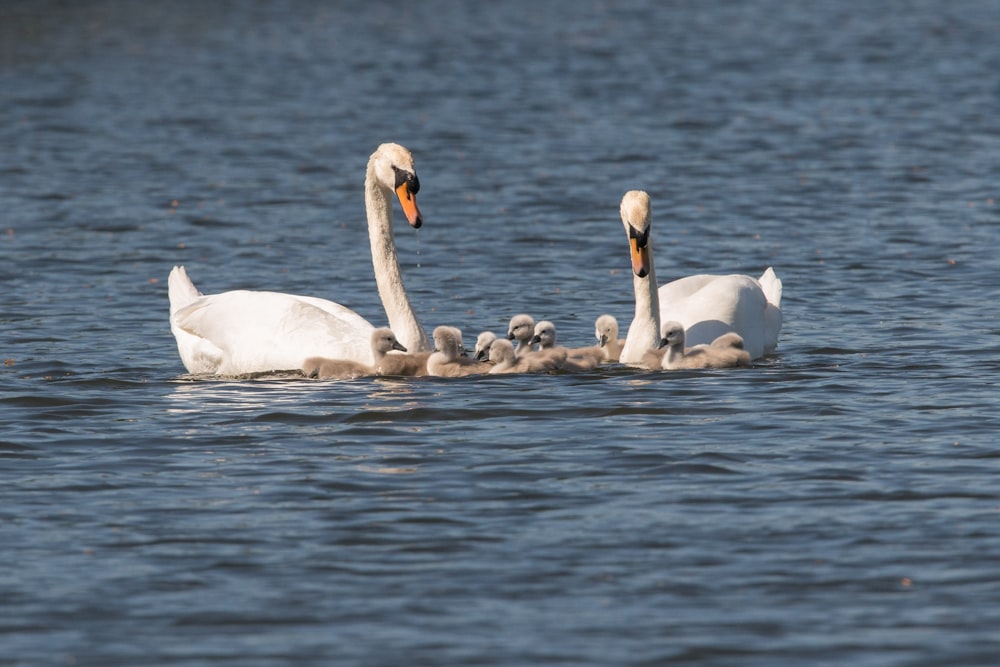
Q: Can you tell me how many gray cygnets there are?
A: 10